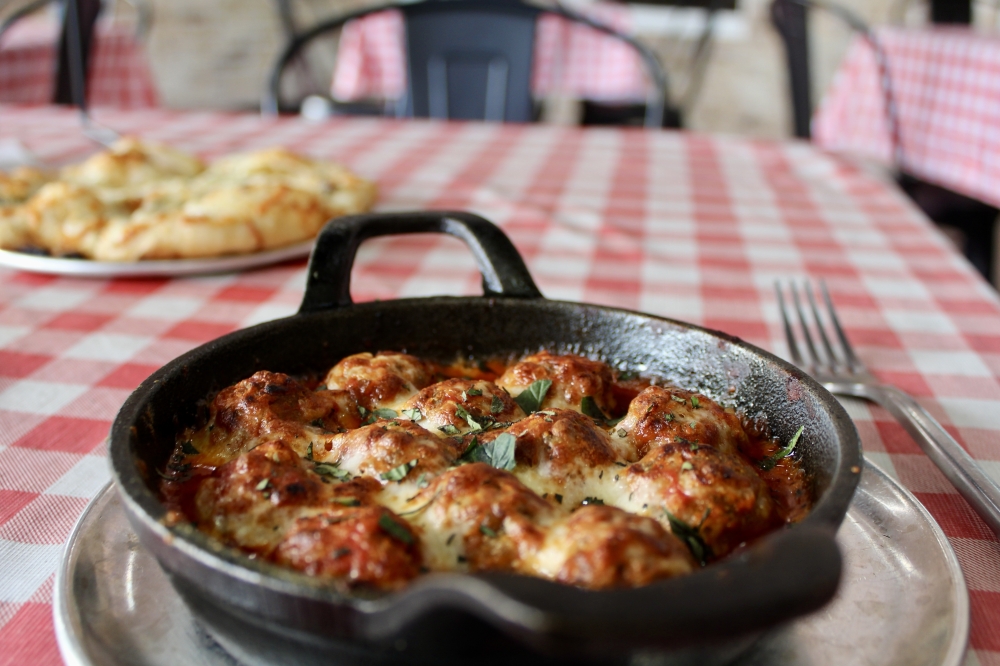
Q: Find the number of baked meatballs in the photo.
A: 12